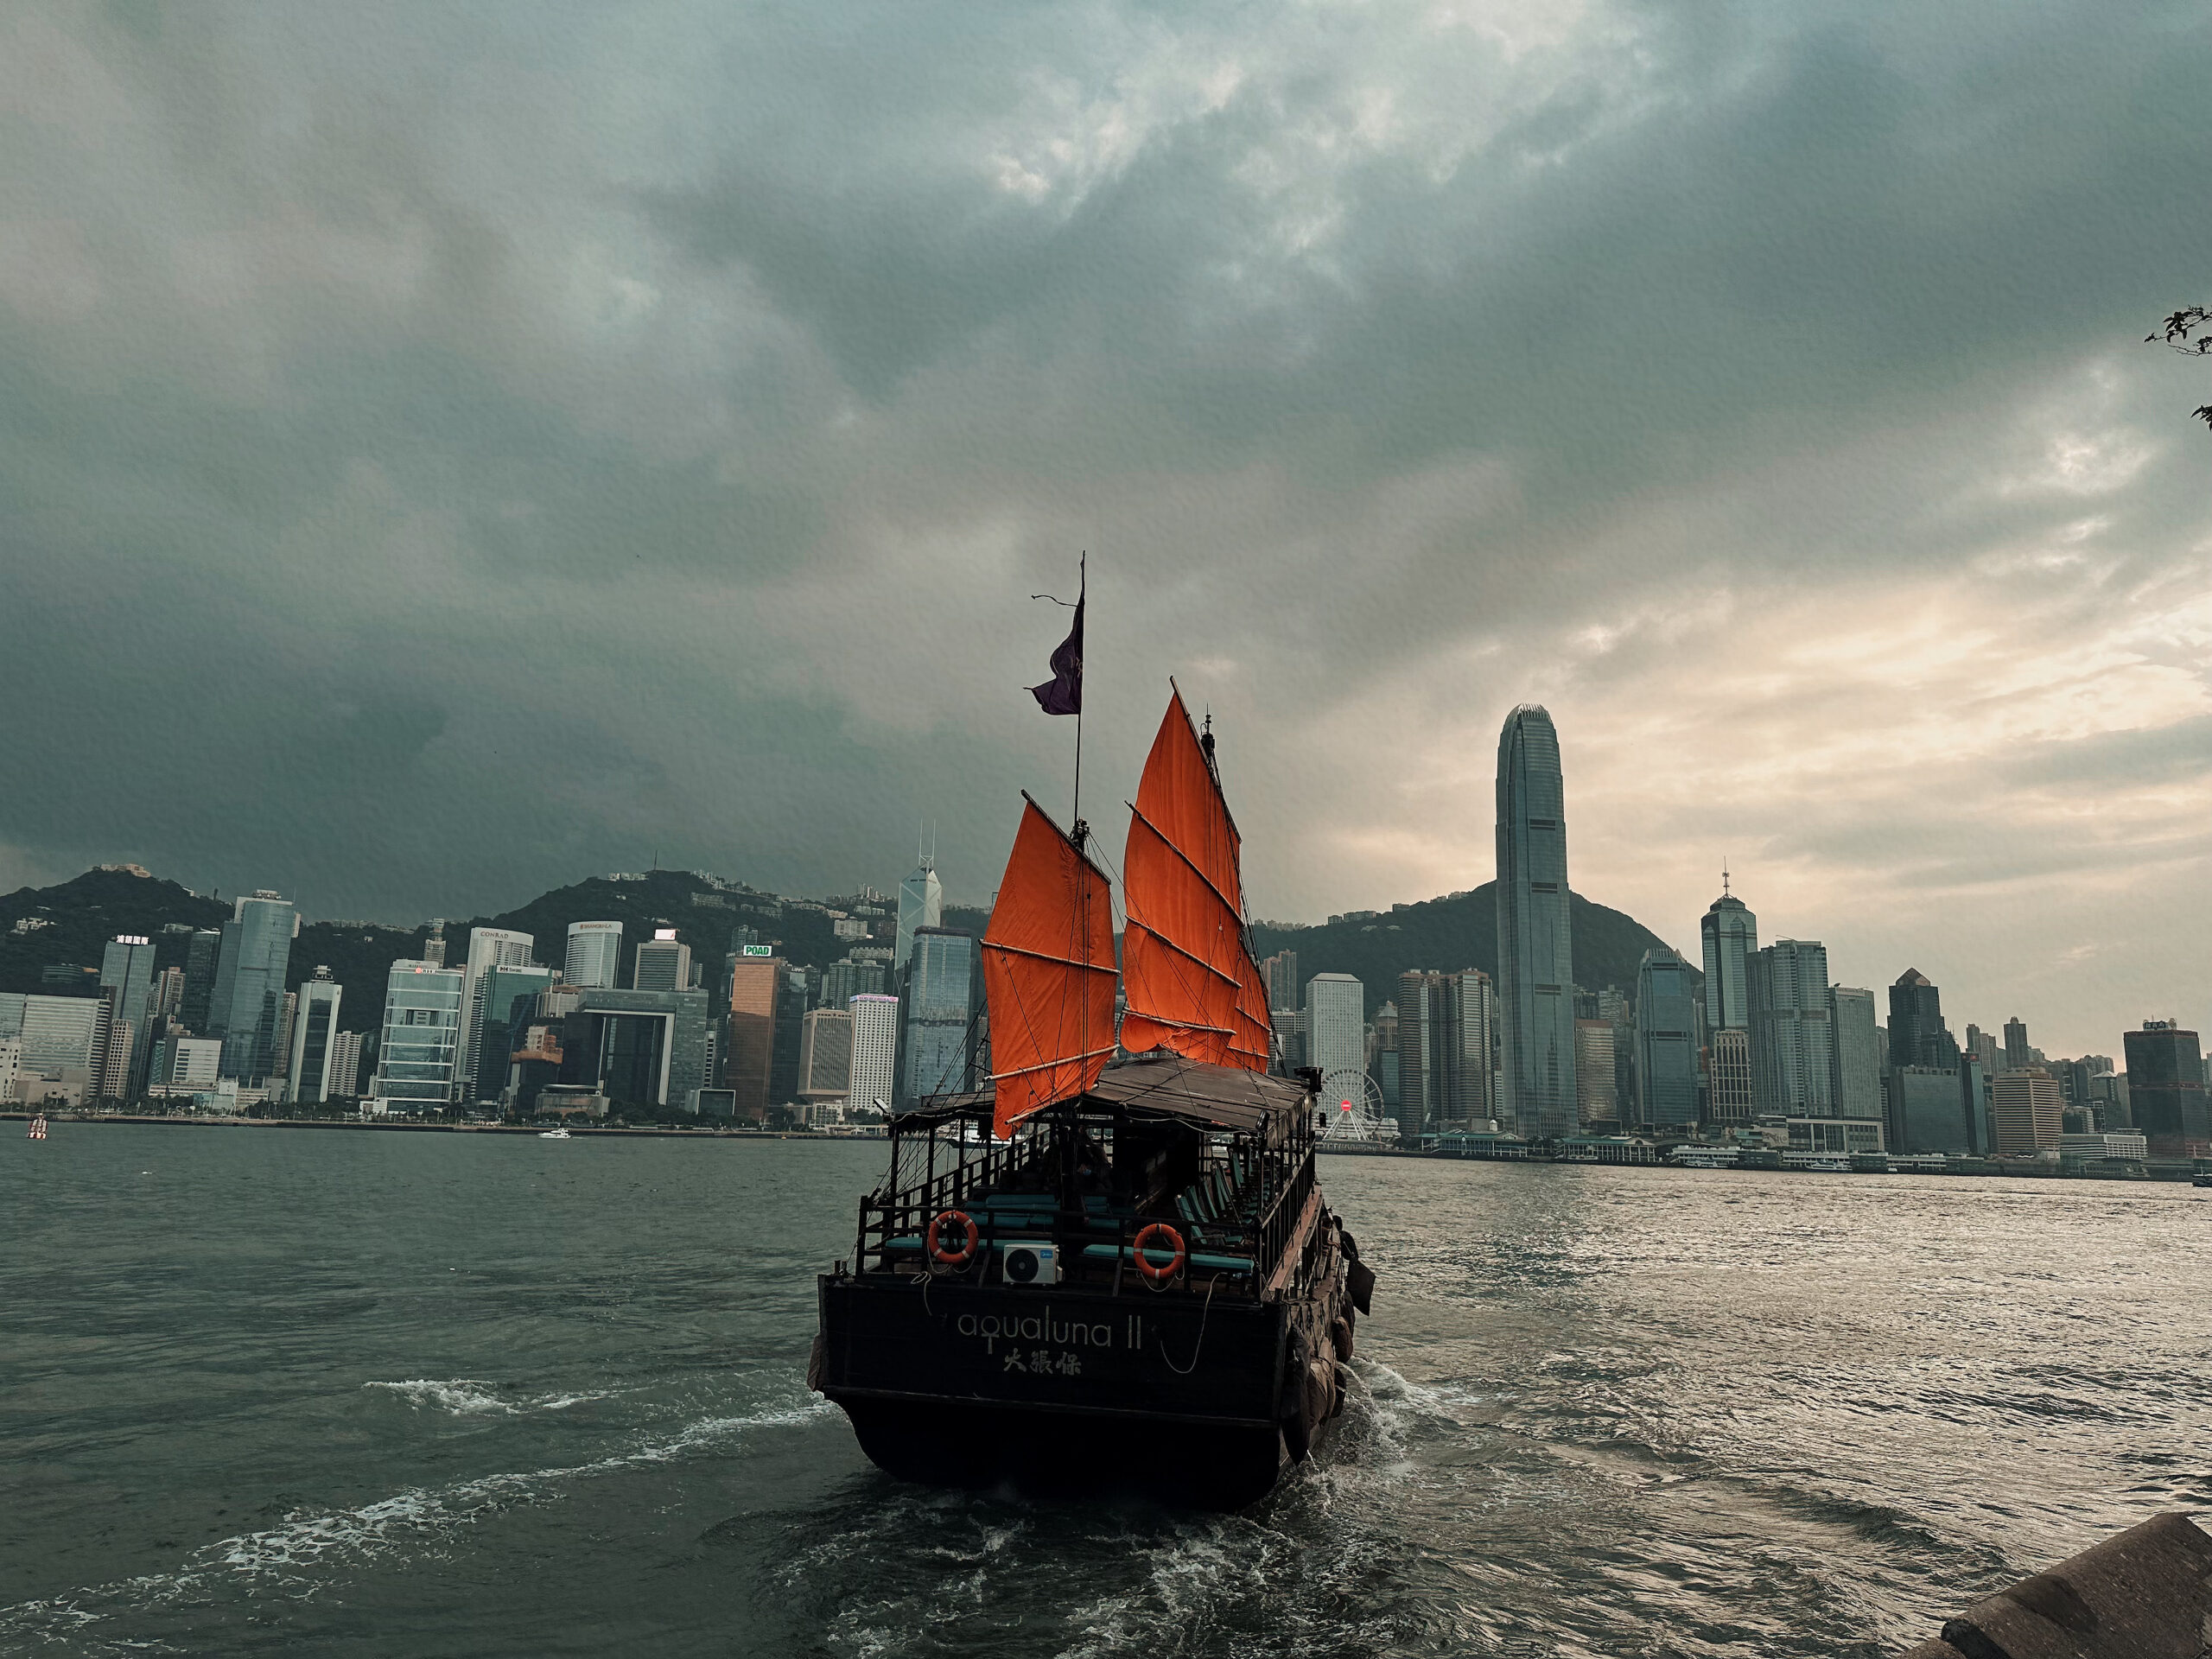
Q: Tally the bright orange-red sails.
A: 3